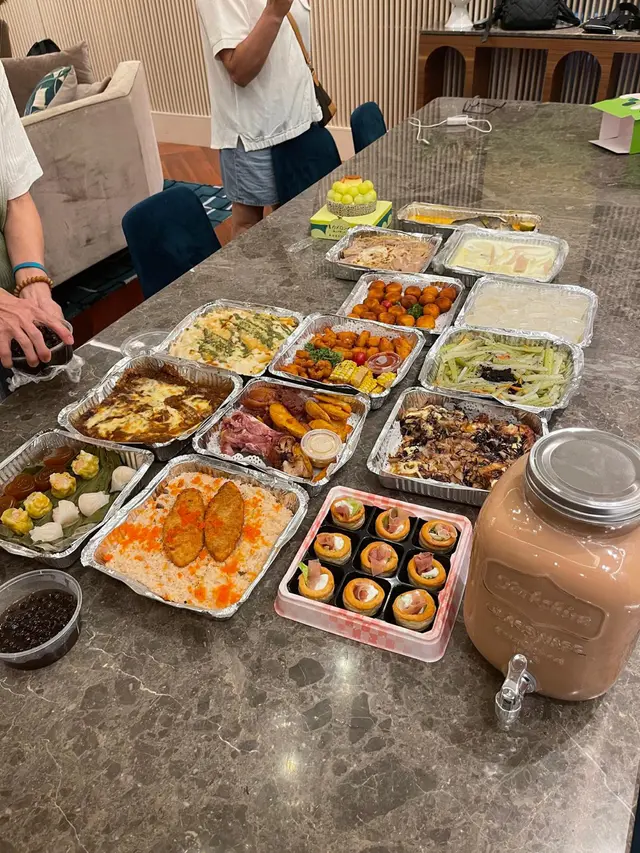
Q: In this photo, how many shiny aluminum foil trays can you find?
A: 13